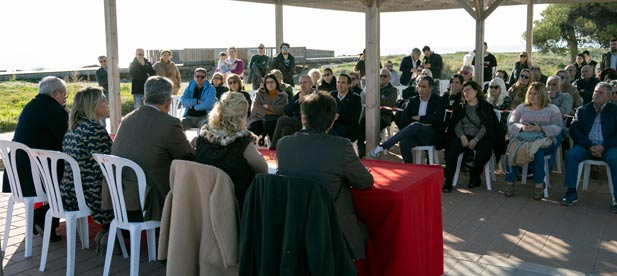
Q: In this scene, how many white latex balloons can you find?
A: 0